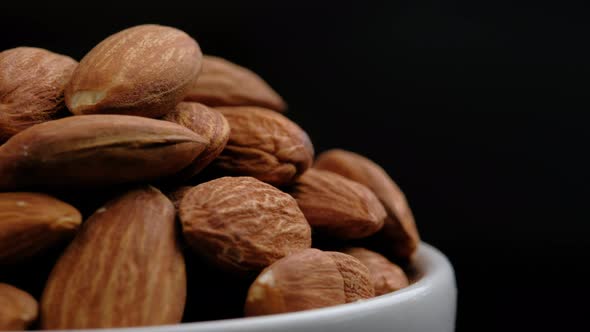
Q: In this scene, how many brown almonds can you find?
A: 15